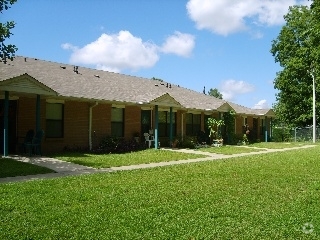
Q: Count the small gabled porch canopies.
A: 4